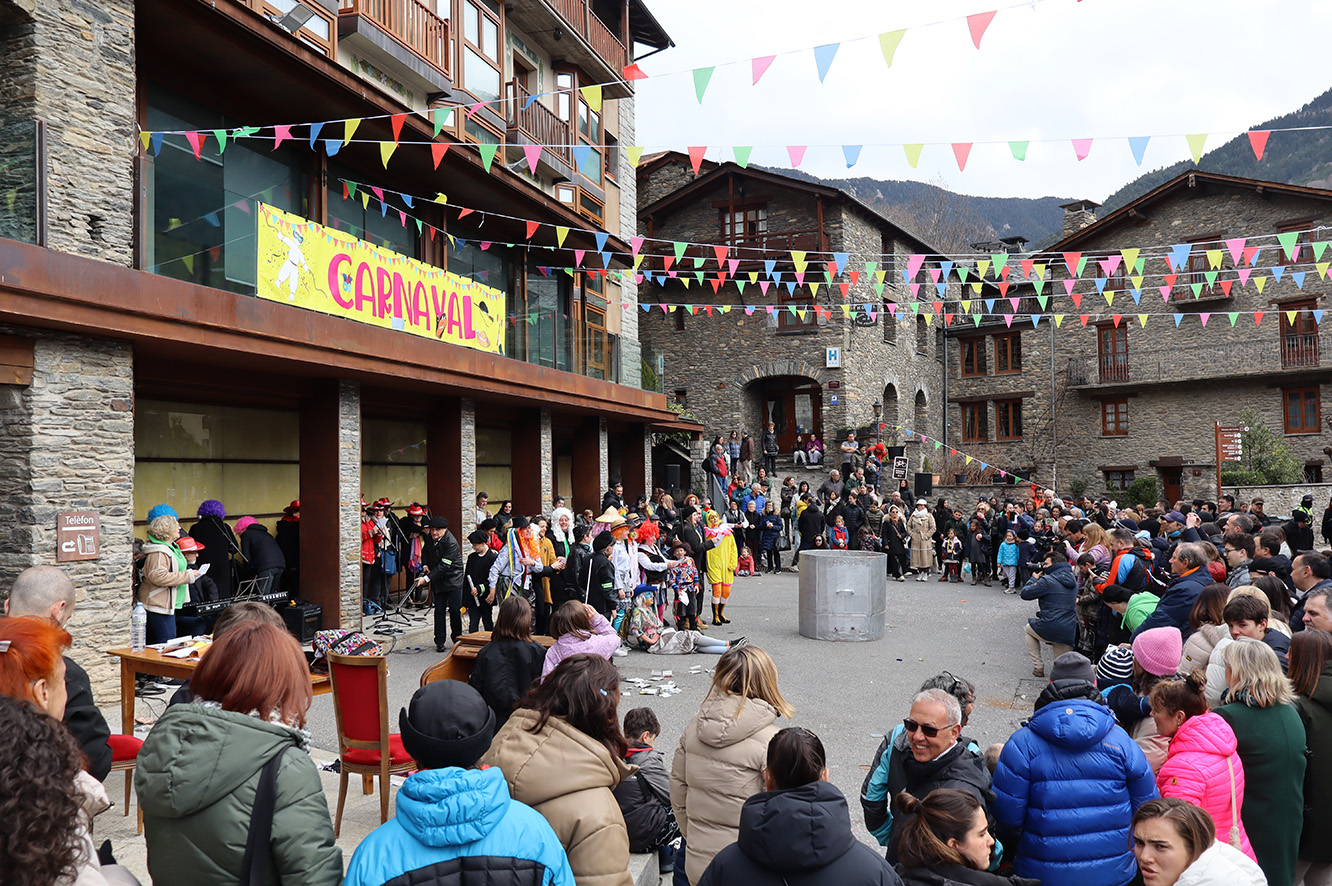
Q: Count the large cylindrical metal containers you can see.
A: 1